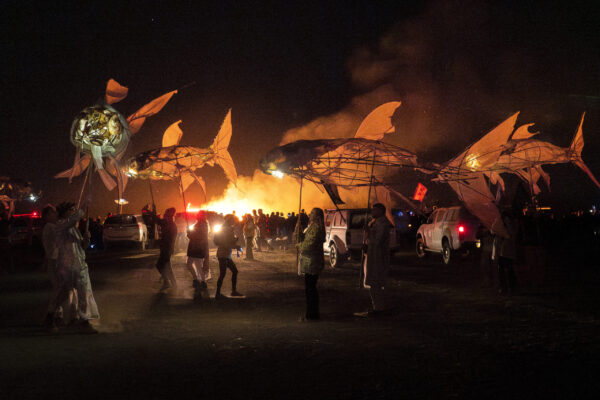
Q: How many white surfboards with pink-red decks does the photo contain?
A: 0